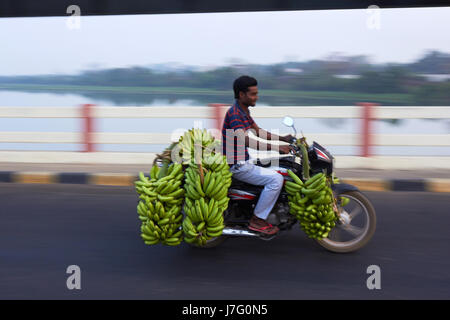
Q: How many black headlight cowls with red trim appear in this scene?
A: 1